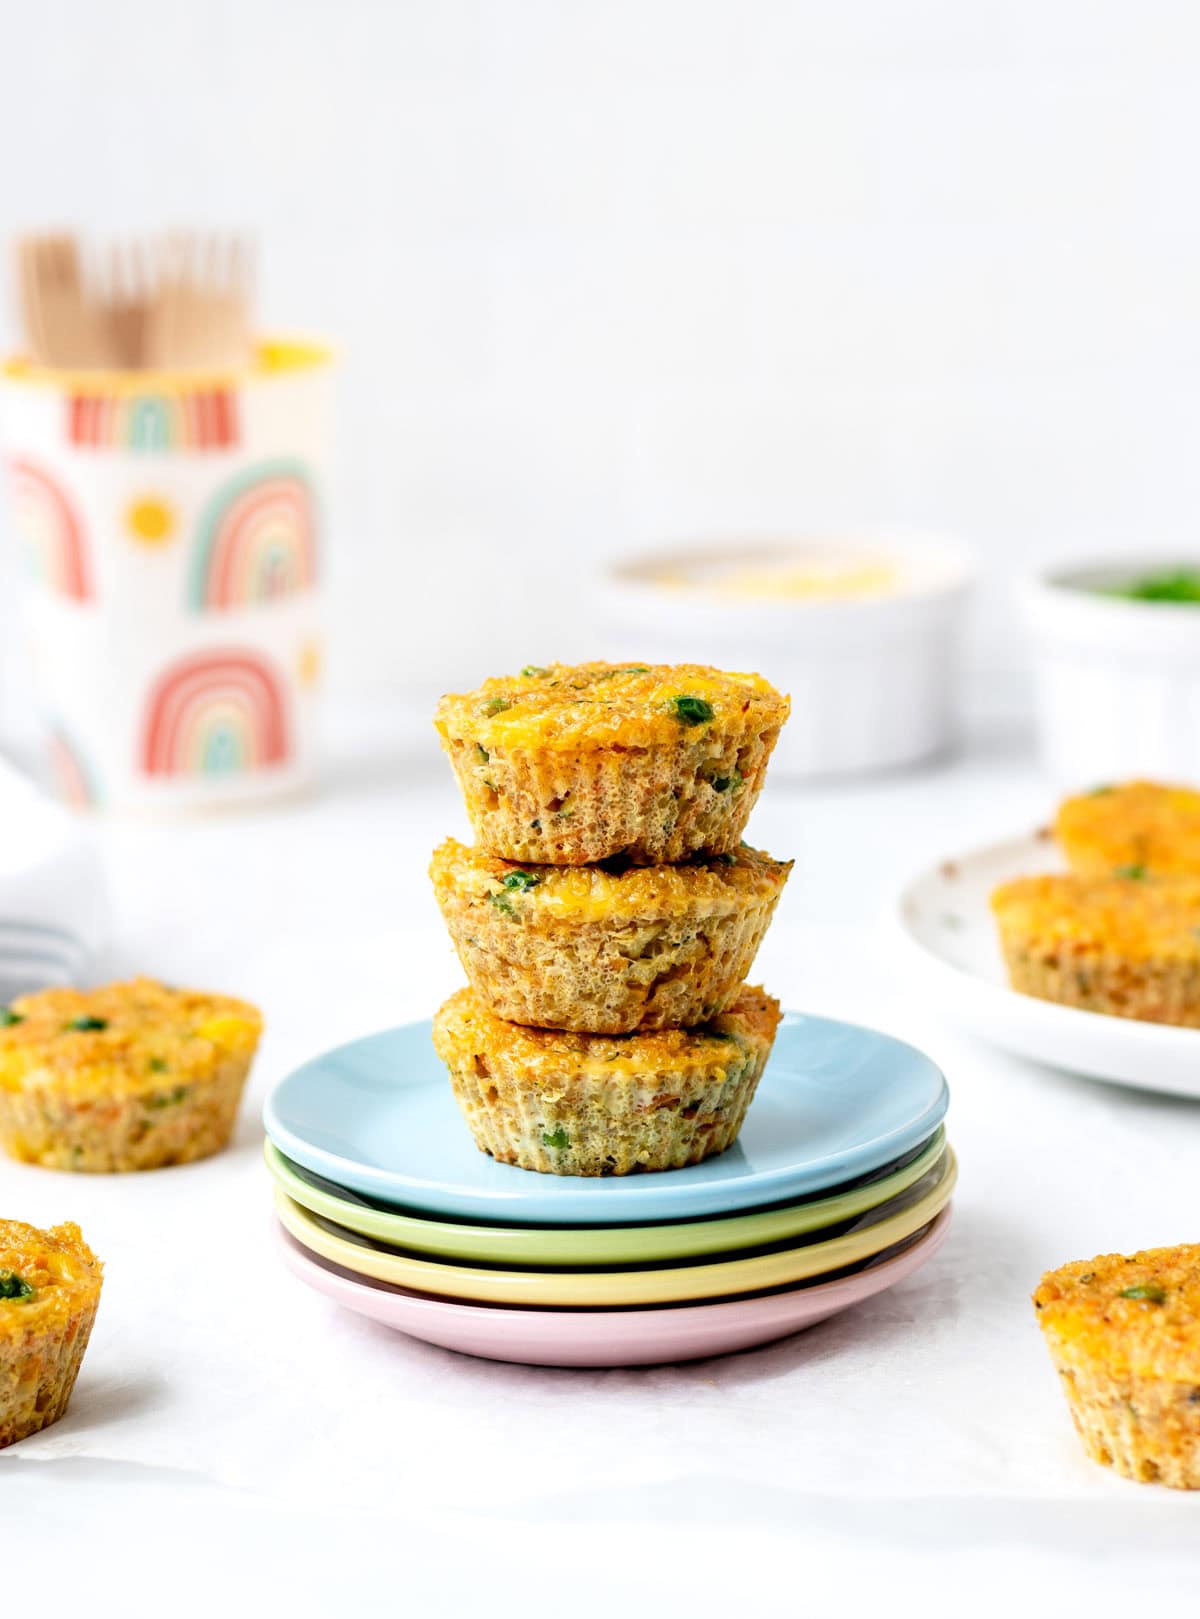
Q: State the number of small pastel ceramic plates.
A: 4